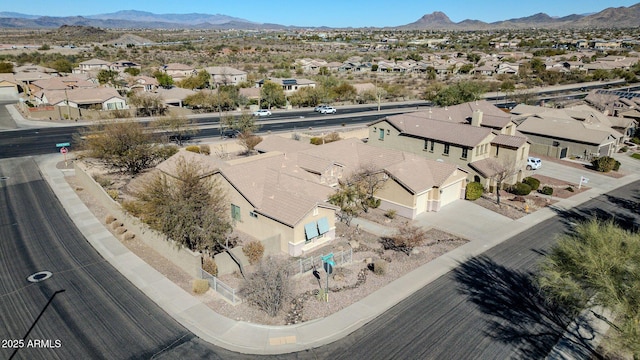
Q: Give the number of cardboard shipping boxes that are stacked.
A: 0